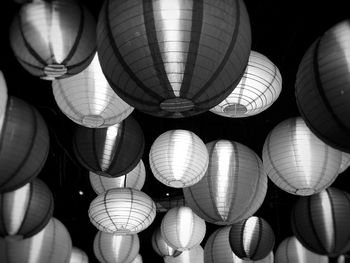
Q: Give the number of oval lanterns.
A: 2